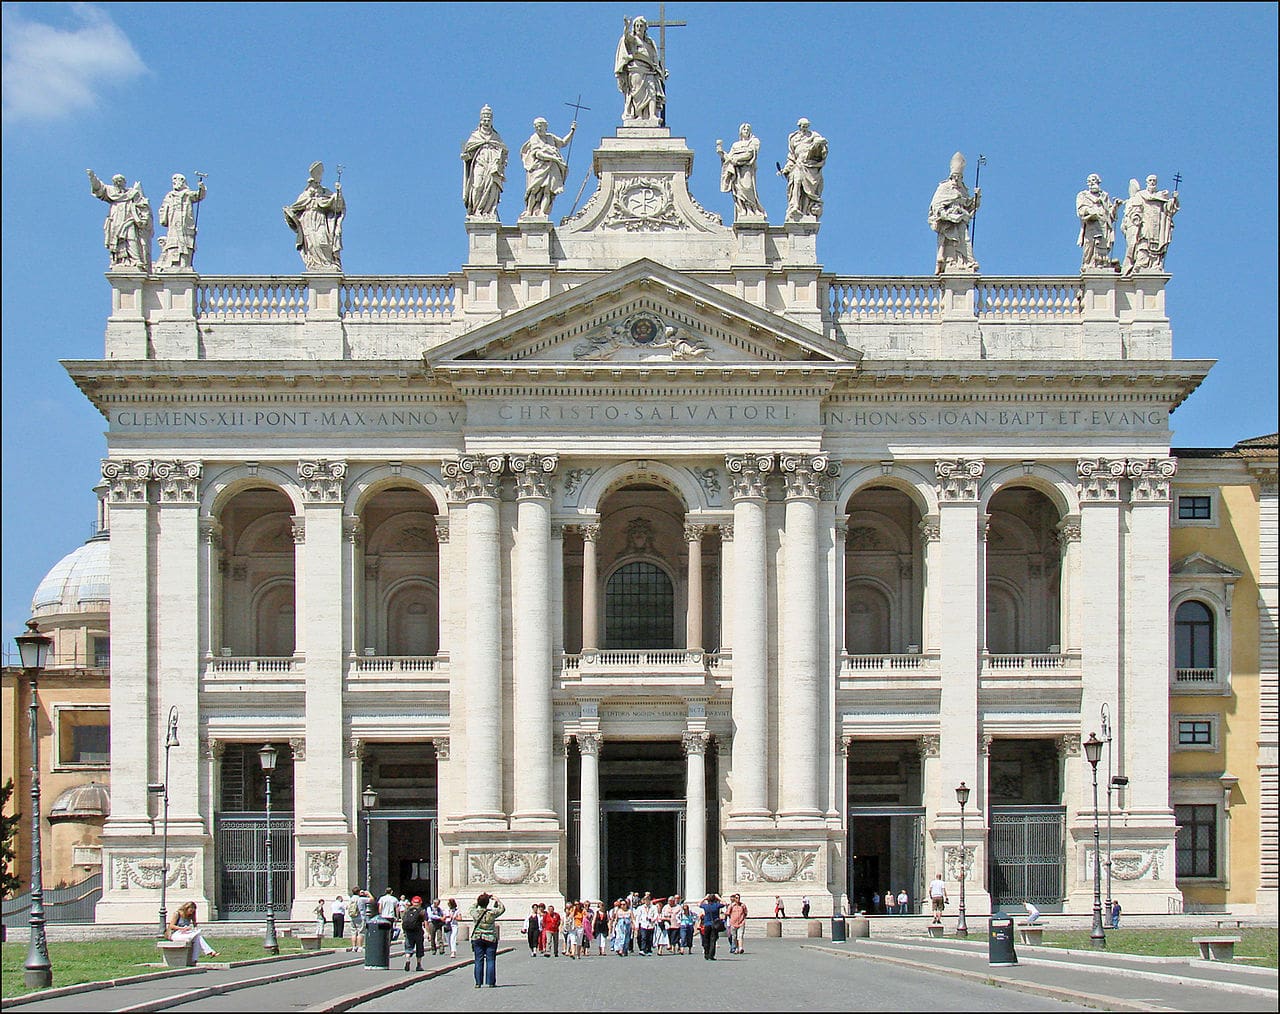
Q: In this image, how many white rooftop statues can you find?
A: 11